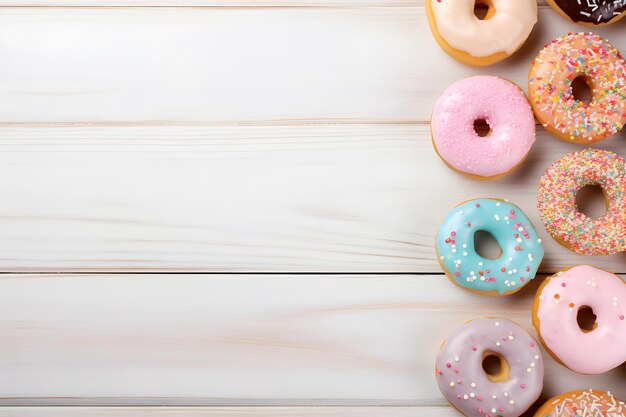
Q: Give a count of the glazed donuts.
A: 9